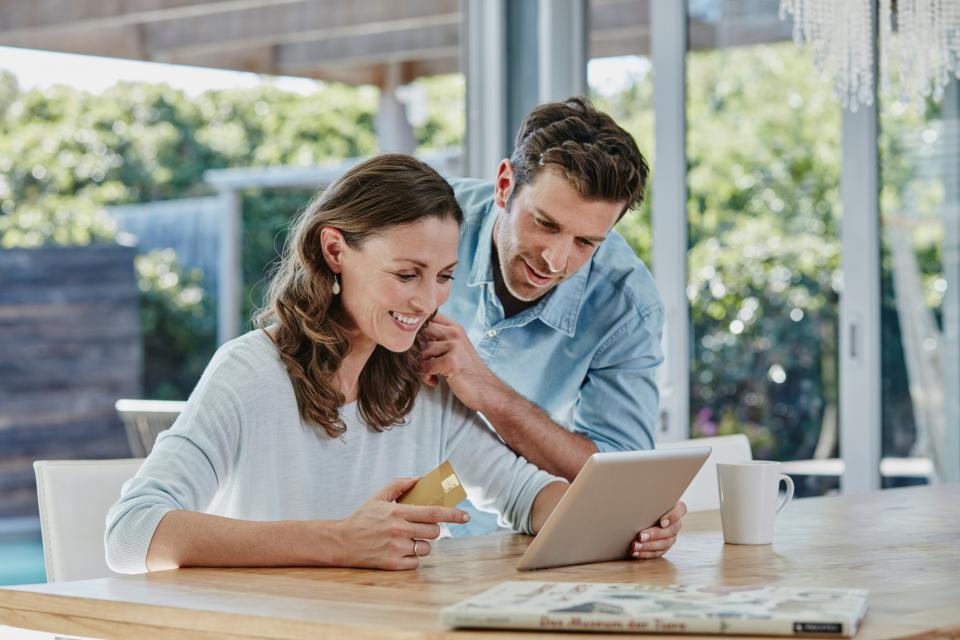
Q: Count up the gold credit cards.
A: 1